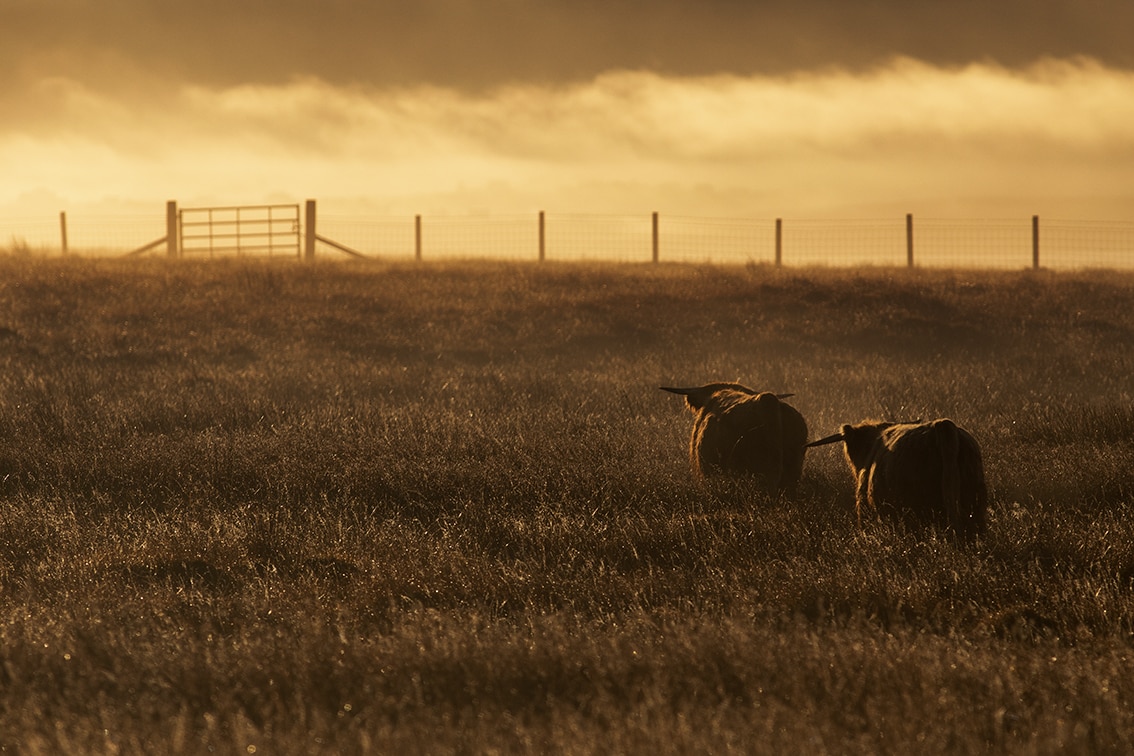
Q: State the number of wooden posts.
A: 9